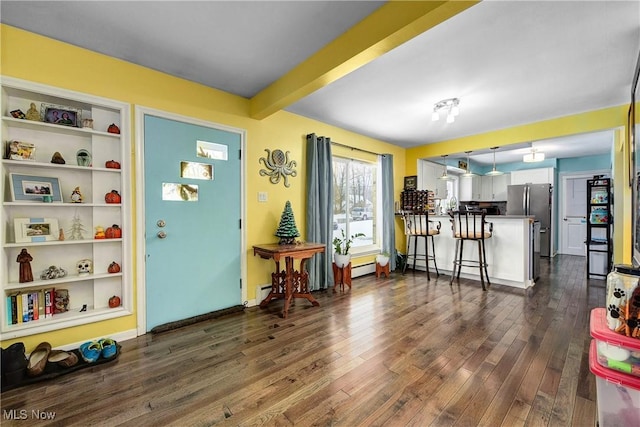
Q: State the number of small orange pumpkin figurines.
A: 6